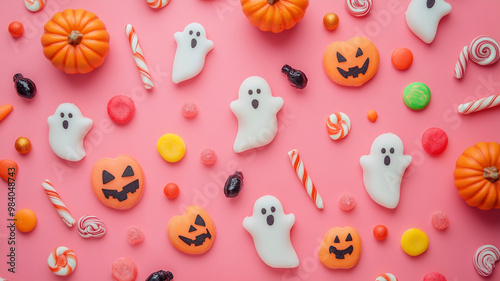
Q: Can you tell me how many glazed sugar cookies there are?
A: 10